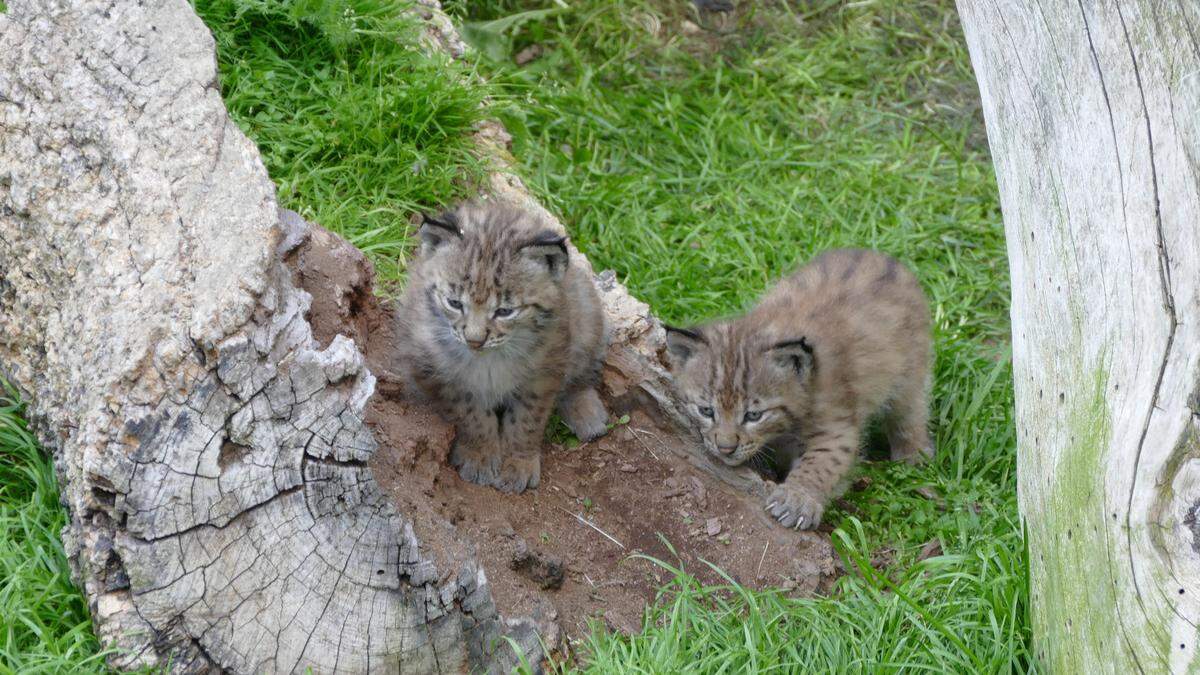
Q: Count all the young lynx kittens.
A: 2